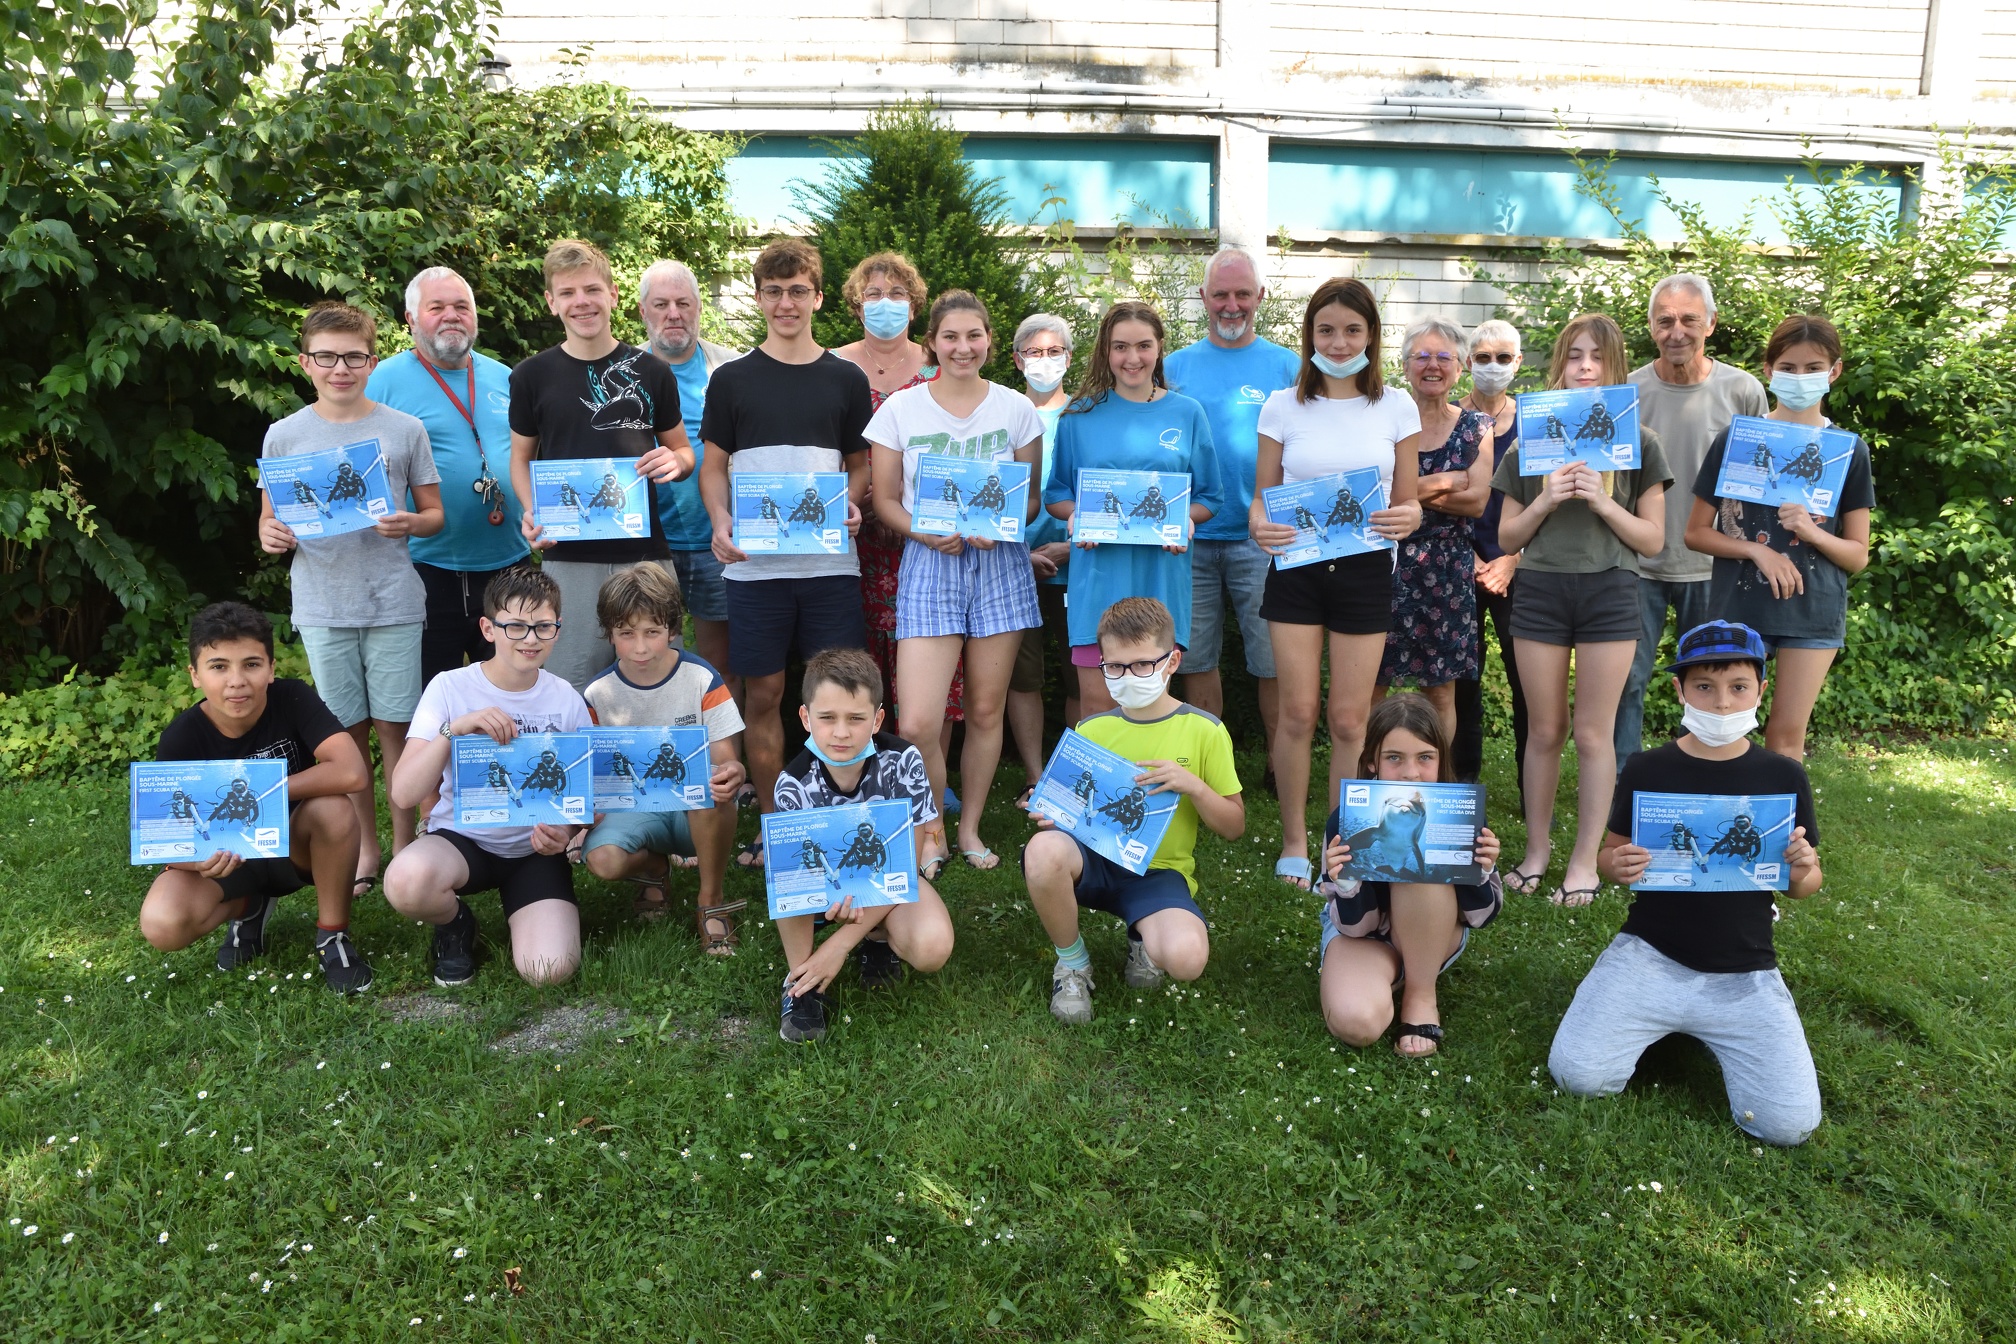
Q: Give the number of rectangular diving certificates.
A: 15